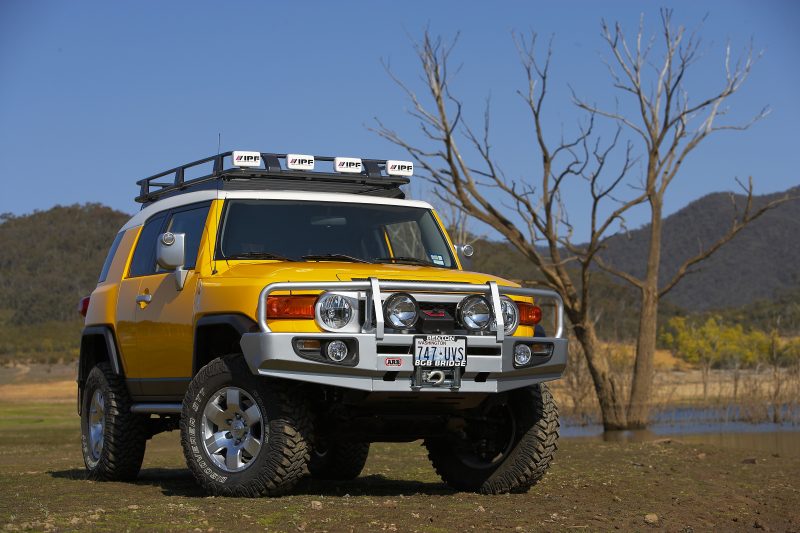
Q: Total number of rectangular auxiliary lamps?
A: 4